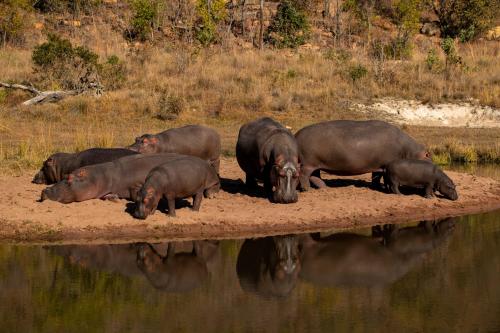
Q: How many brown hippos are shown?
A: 7